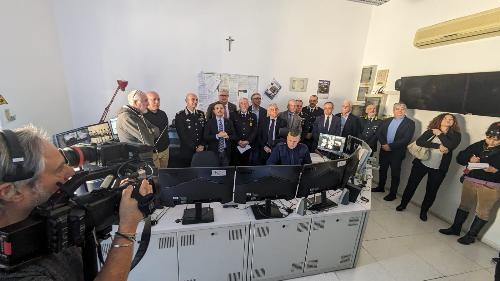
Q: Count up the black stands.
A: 3